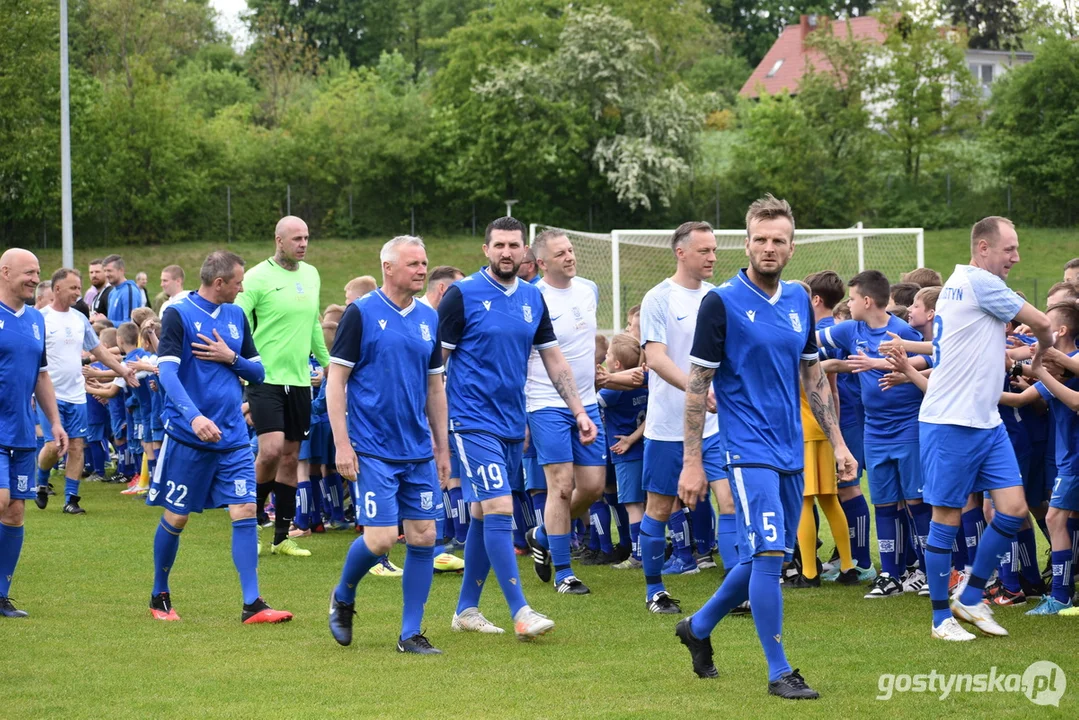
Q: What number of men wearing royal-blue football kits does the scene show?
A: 5